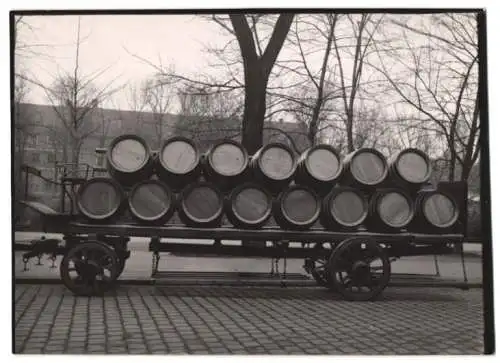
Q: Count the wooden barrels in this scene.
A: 15